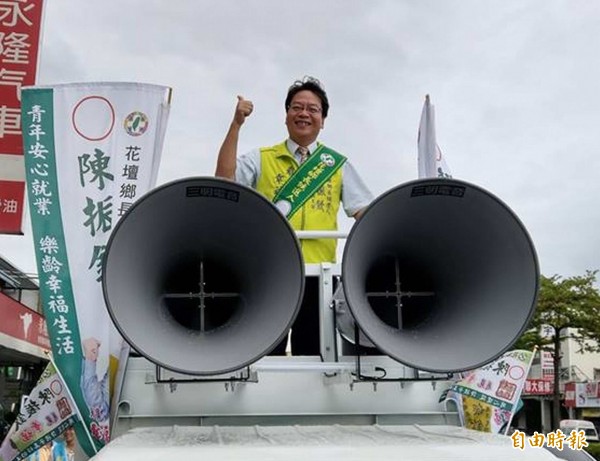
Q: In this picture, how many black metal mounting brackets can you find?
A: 2